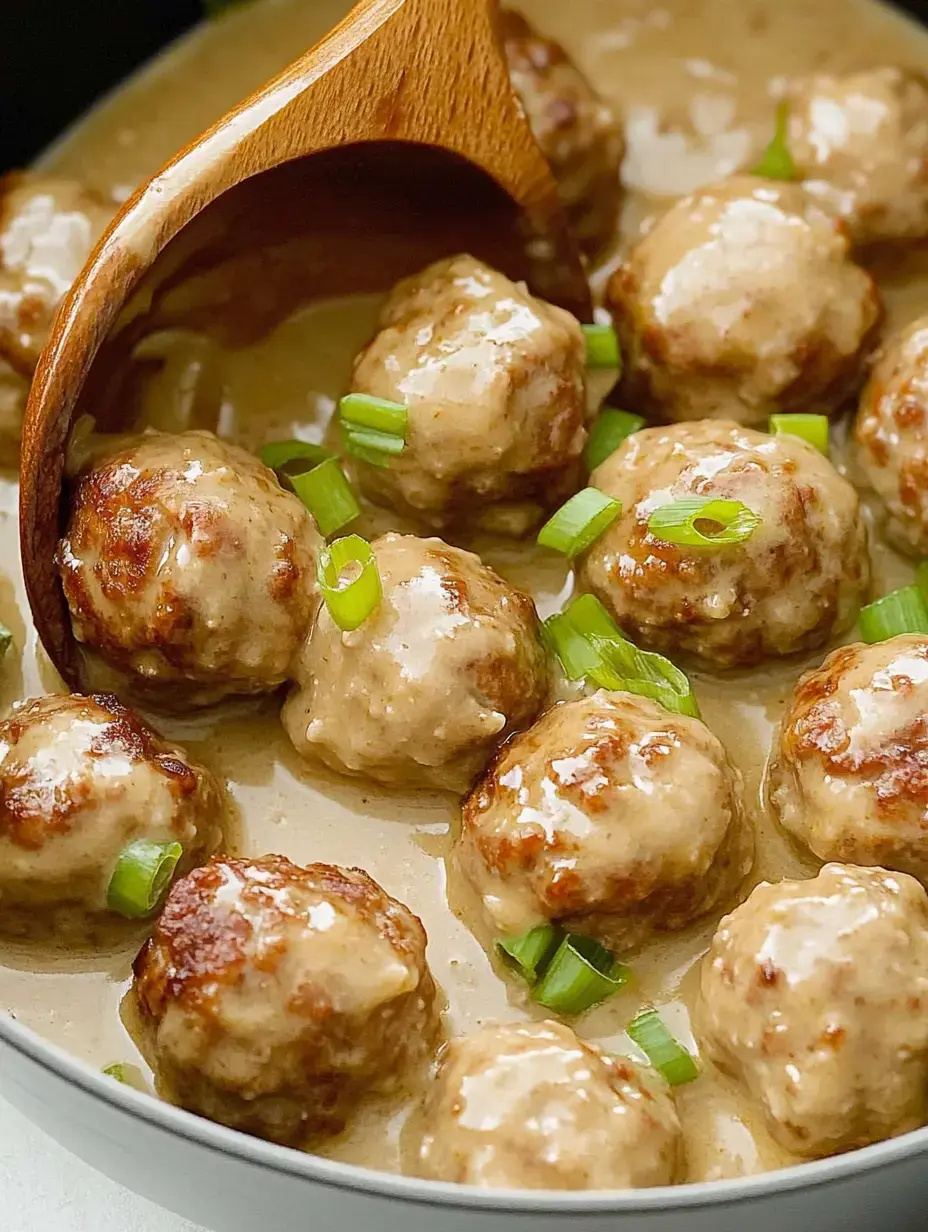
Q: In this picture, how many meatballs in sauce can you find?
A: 15